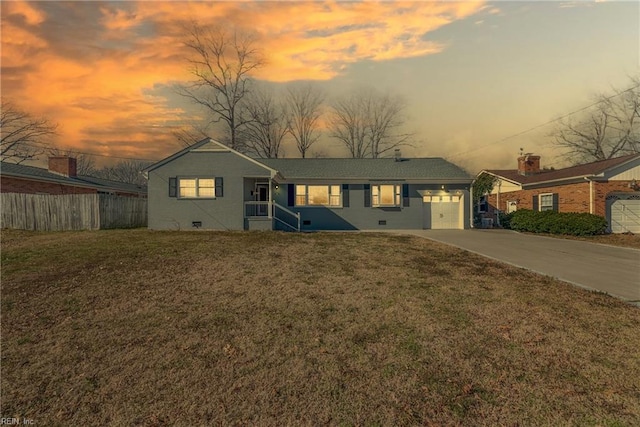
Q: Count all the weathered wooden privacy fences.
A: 1